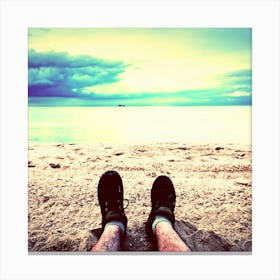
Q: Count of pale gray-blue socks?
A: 2